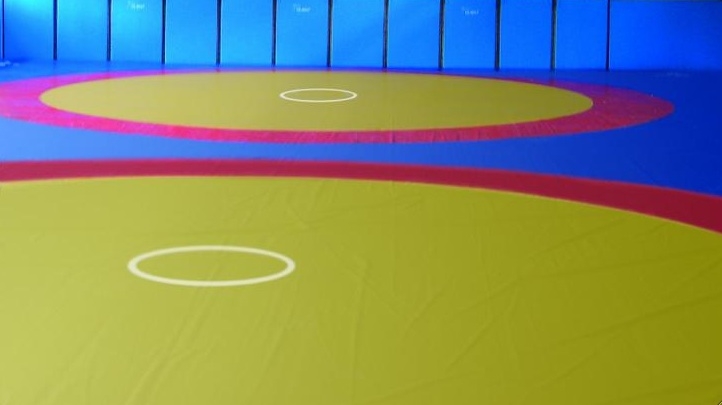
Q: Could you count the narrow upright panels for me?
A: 11